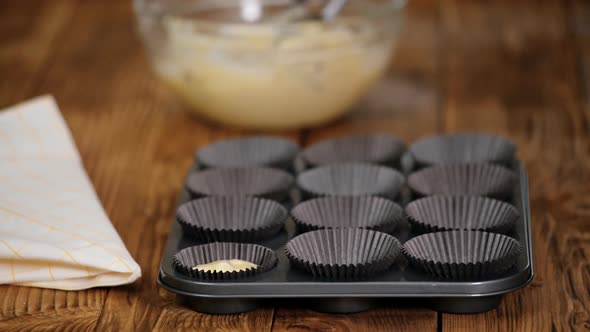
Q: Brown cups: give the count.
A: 12